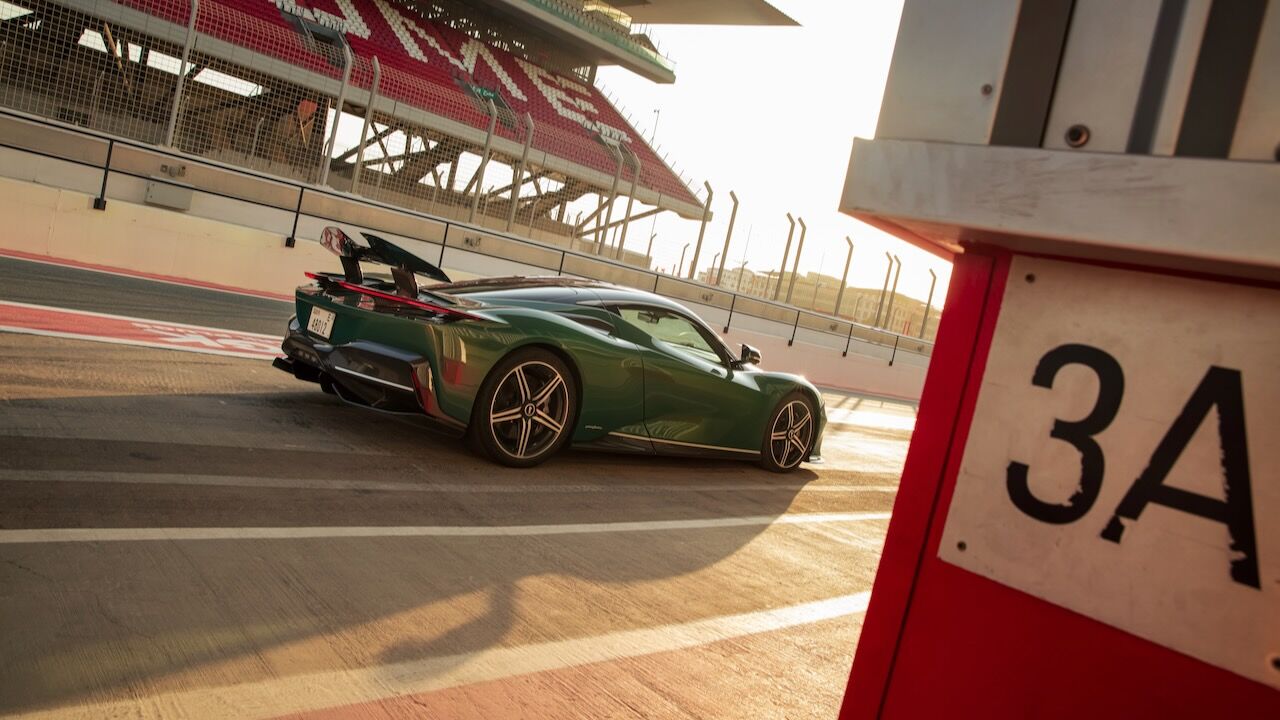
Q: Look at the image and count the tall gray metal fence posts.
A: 15